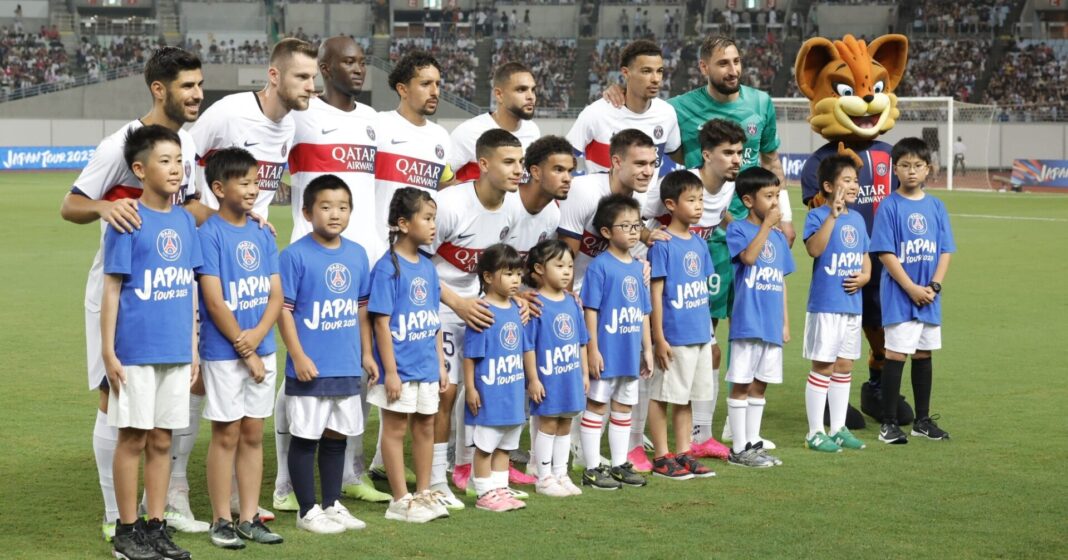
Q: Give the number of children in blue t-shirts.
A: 11